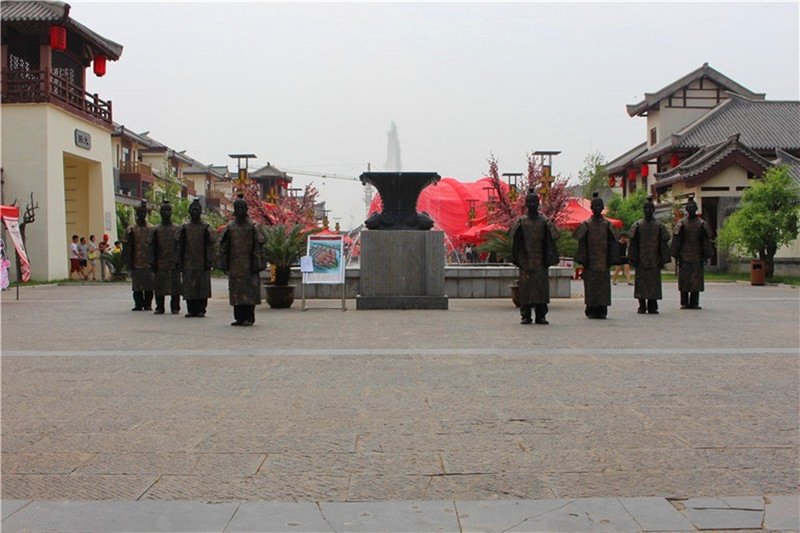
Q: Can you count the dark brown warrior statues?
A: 8